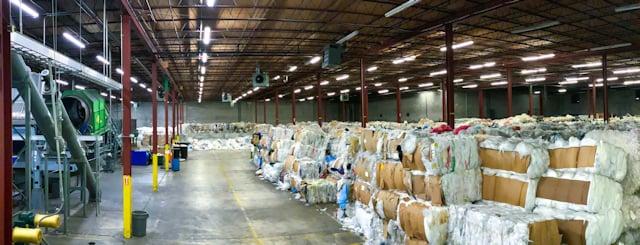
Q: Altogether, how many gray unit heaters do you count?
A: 4